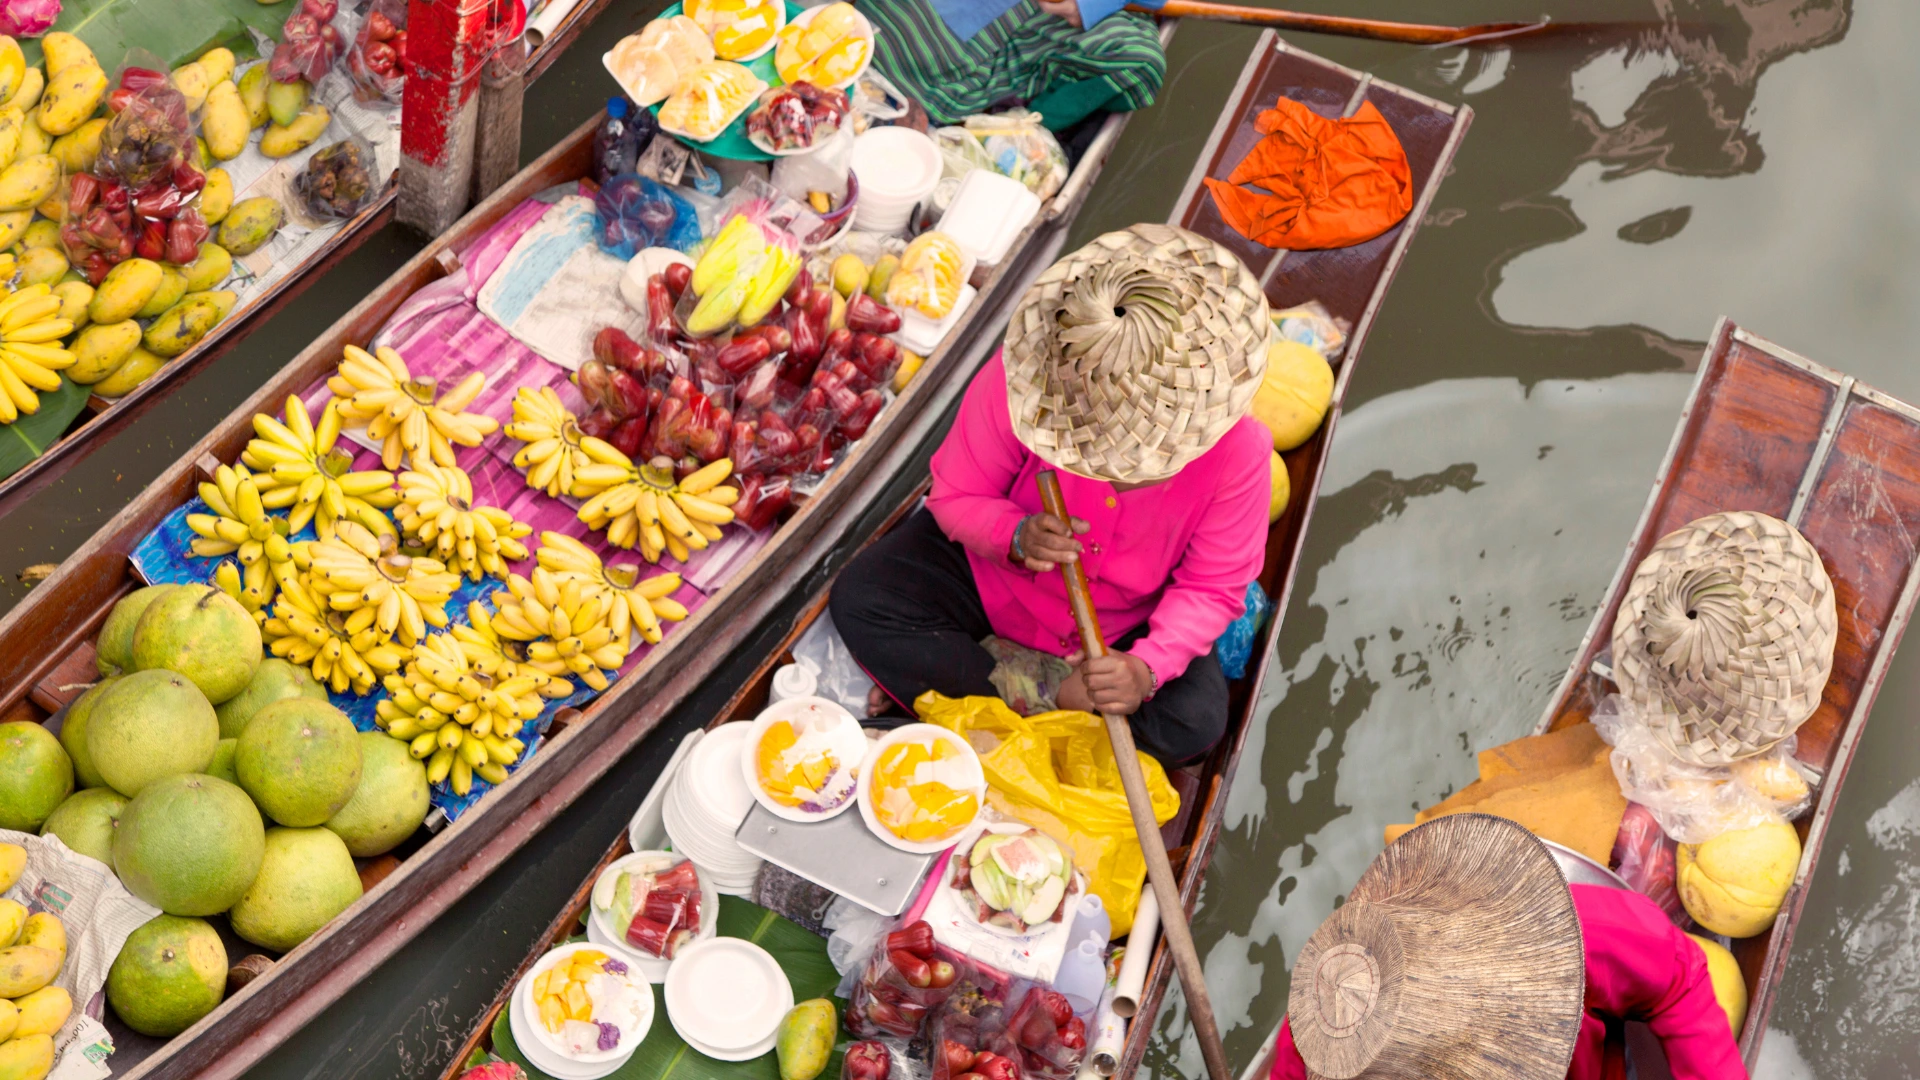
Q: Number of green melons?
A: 13